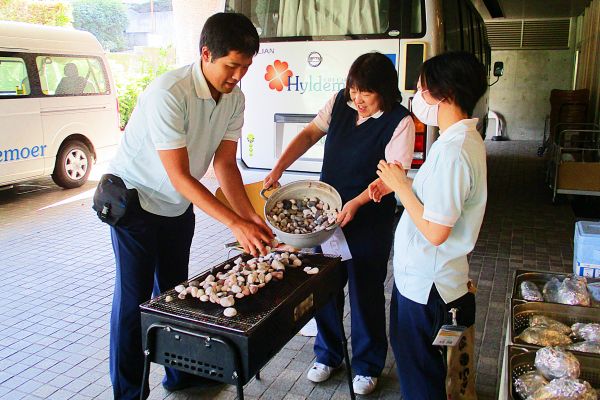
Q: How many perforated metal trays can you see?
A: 3